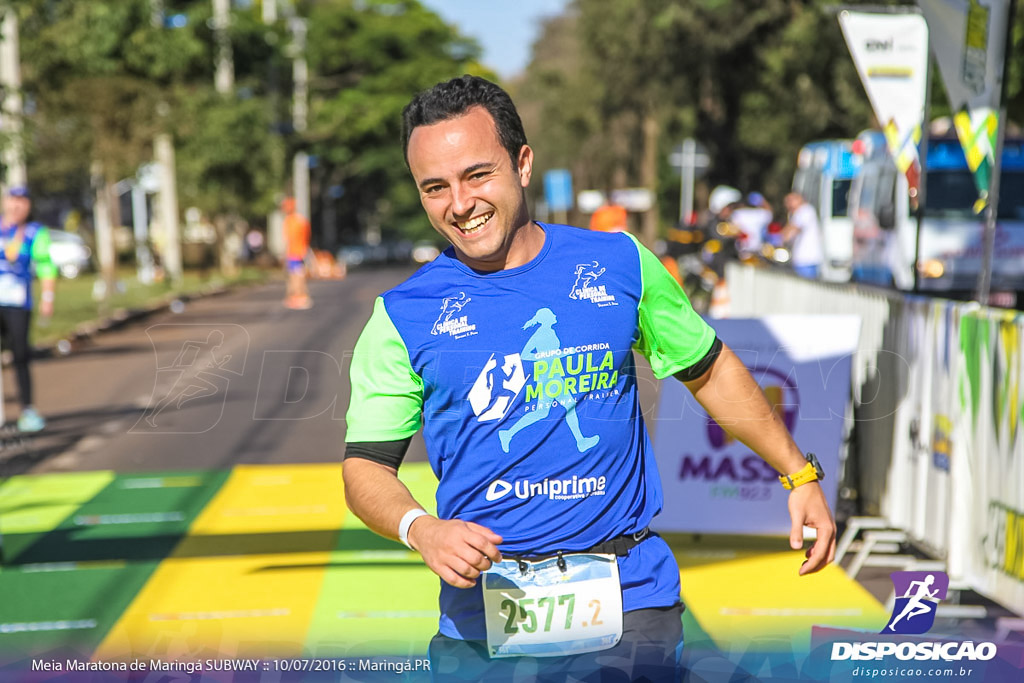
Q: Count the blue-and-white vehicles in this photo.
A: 2